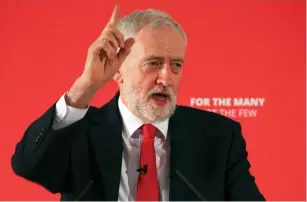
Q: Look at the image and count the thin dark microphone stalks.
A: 2